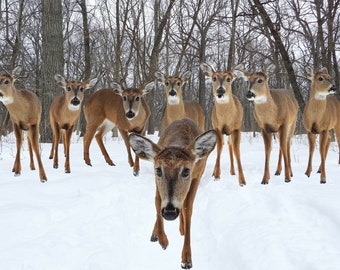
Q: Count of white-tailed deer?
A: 8